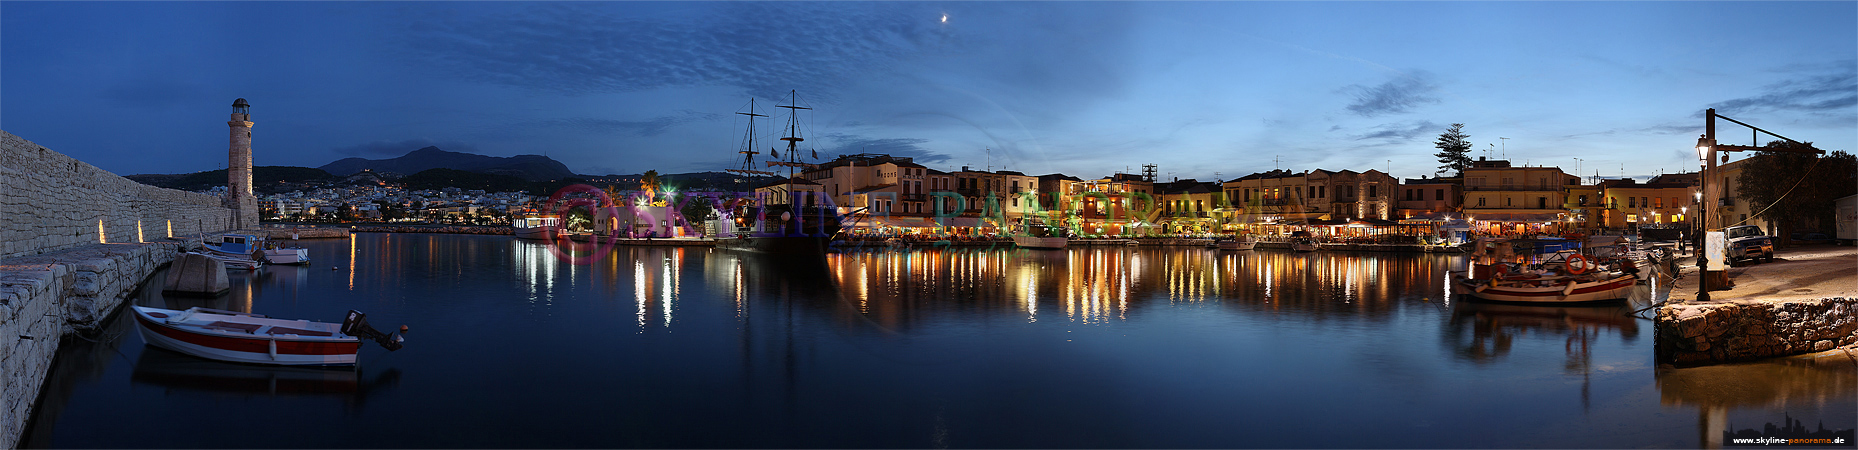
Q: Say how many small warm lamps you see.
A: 3